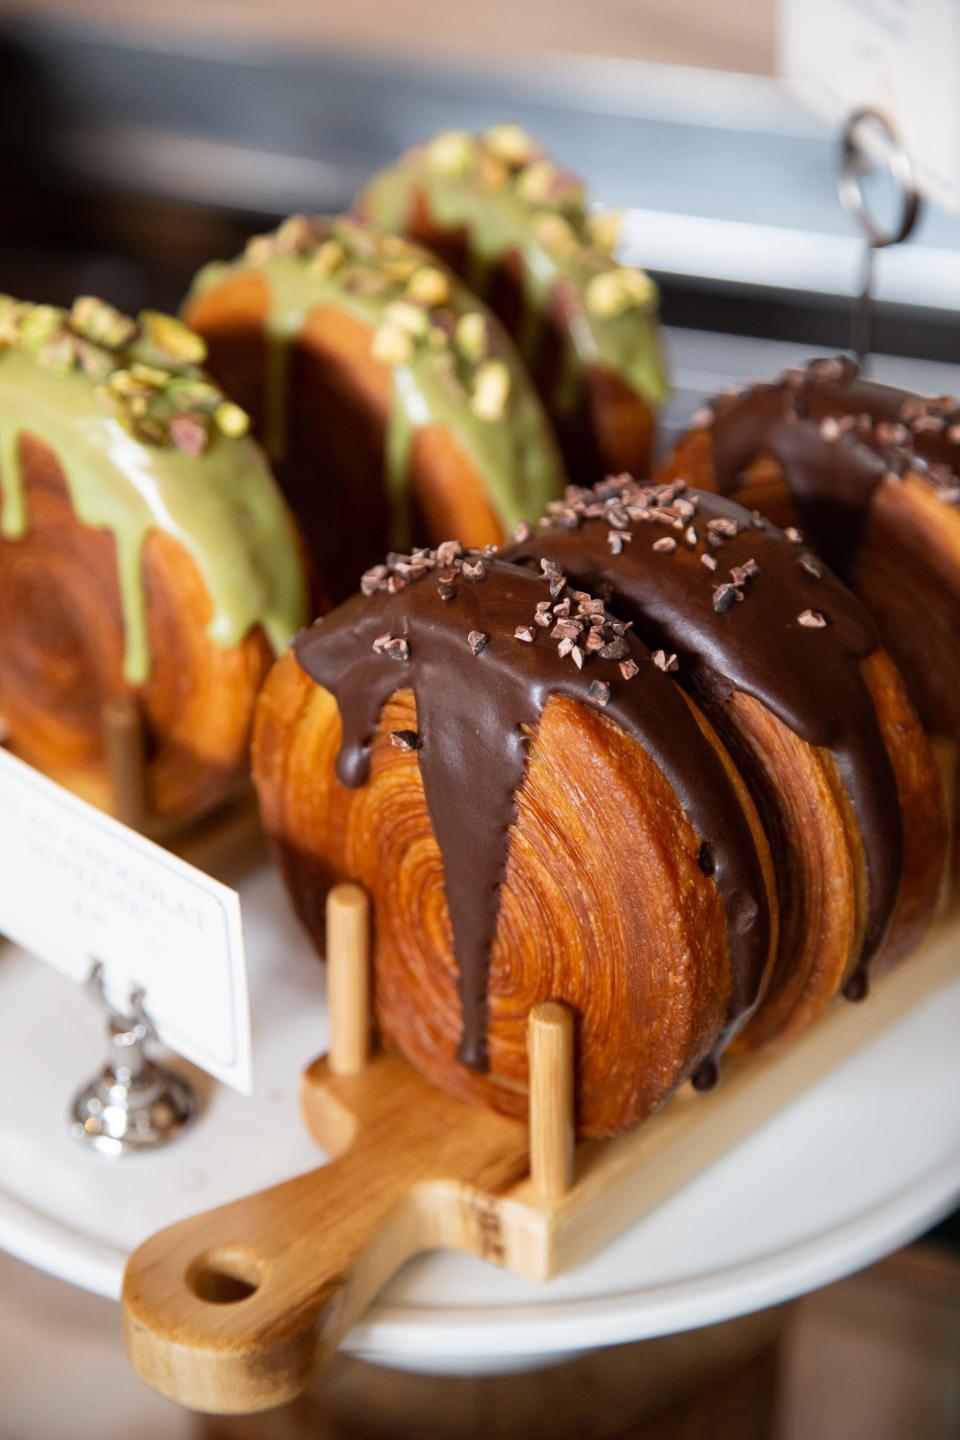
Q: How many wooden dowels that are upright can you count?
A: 3